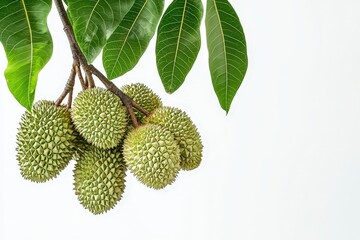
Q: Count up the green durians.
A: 6